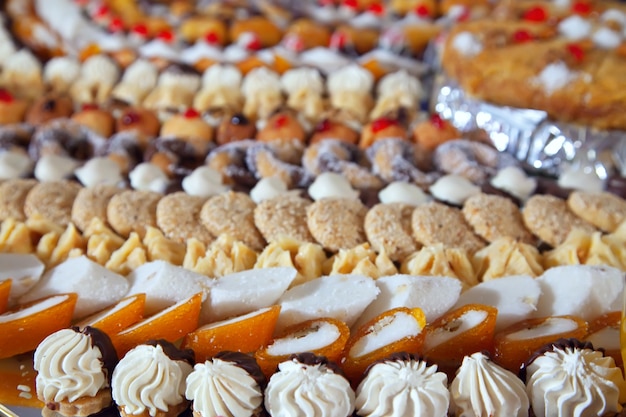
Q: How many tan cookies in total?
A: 13